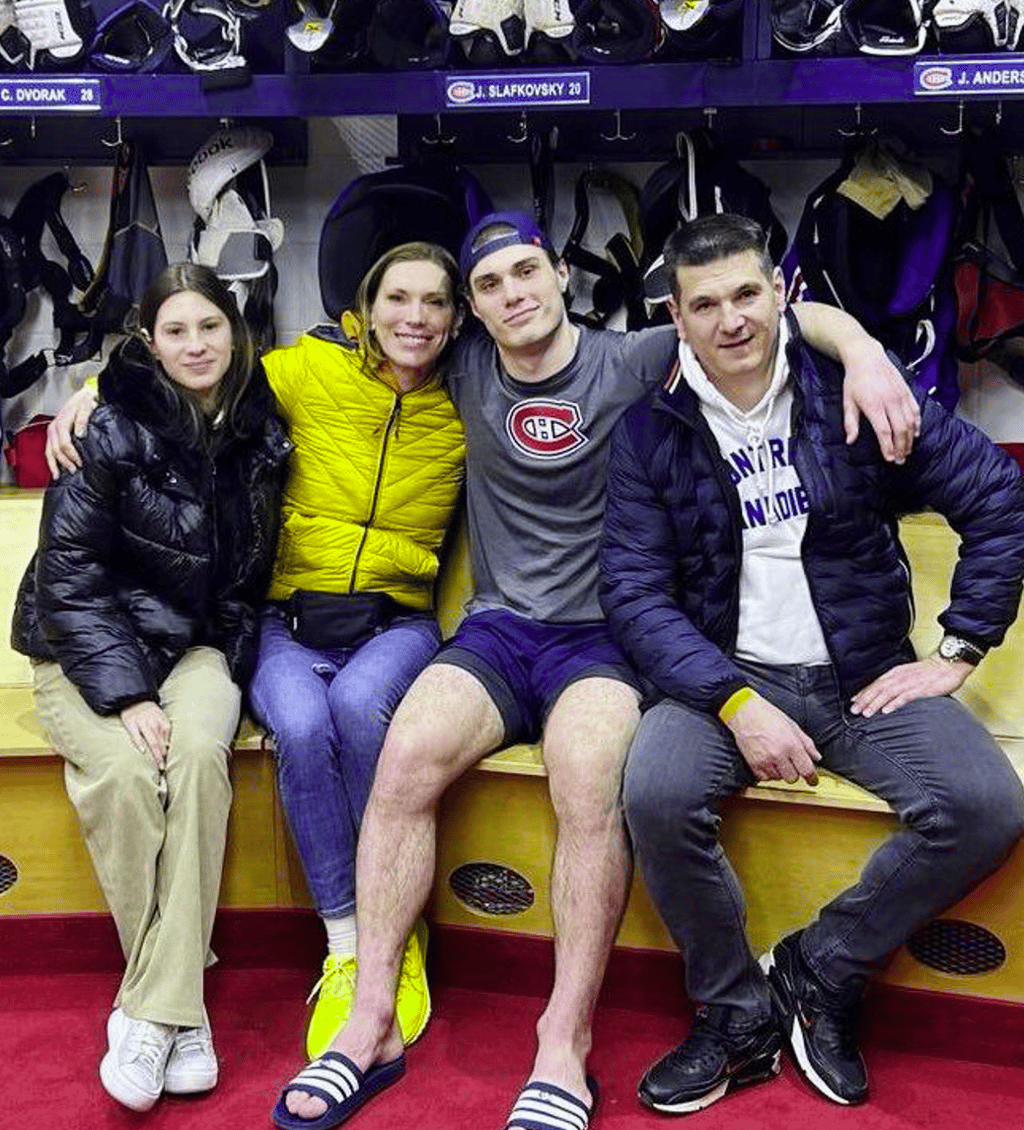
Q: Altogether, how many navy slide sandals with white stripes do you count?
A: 2